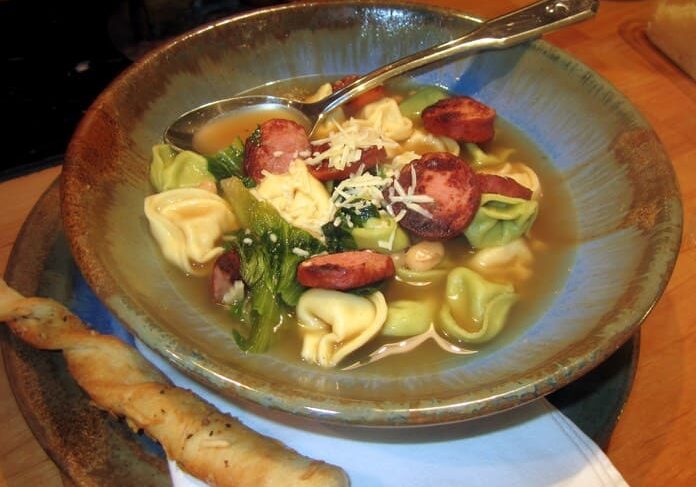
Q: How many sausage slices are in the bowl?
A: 8